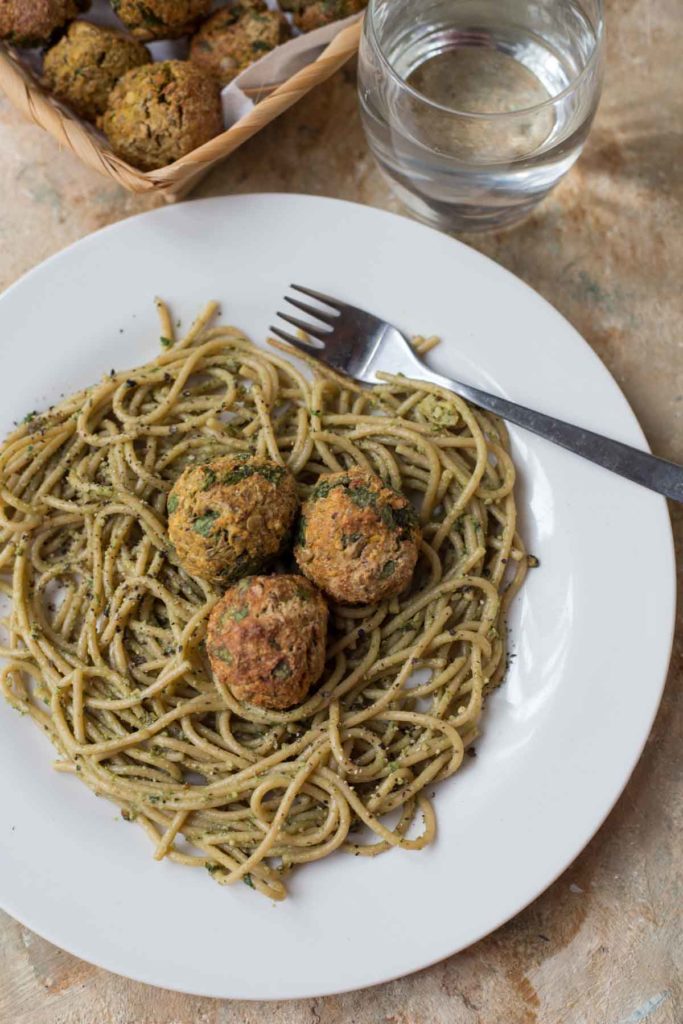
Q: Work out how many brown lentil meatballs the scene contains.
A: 9